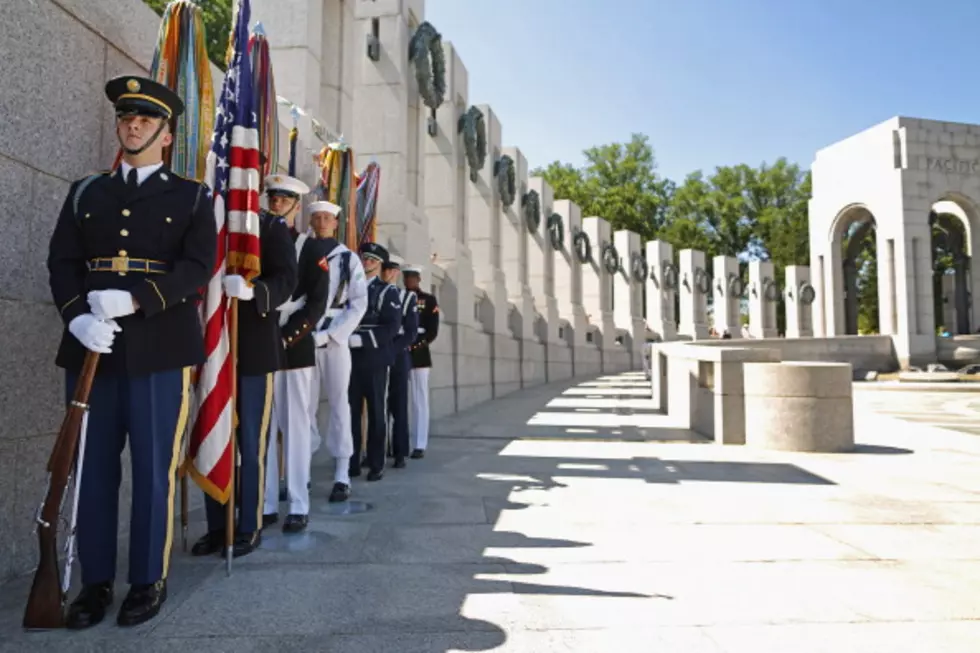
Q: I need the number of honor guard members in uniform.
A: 7